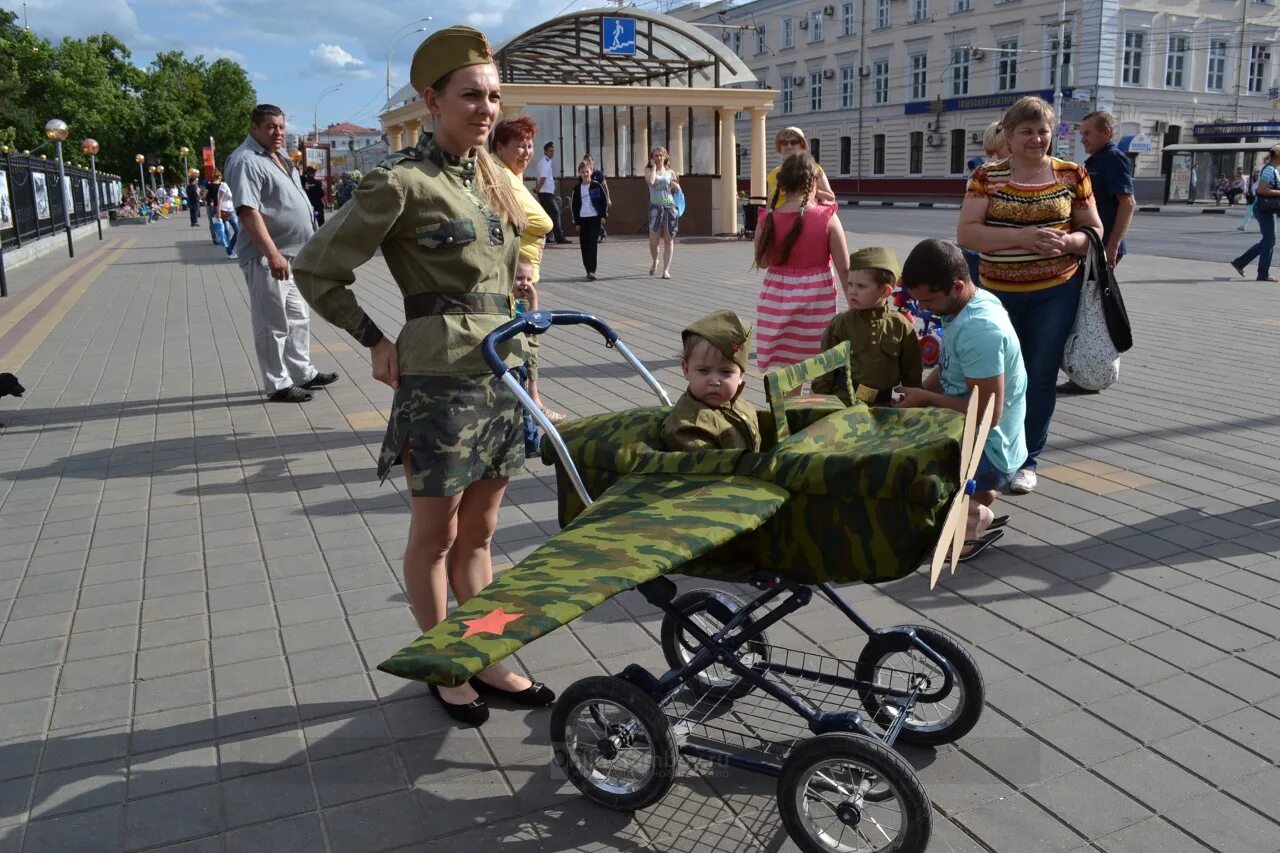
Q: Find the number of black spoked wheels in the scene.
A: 4